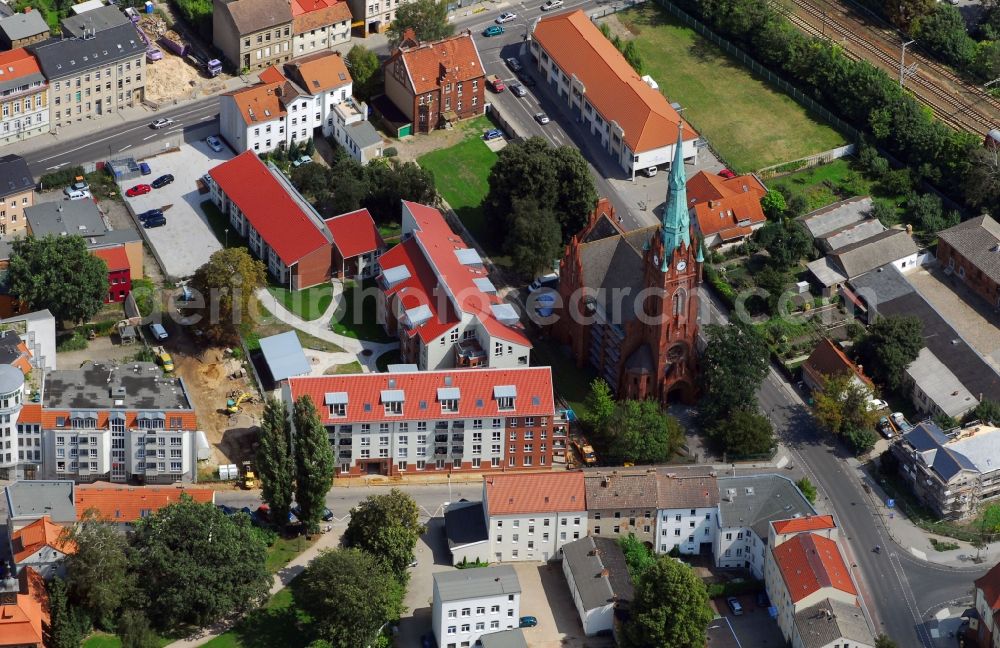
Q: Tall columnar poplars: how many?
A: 2